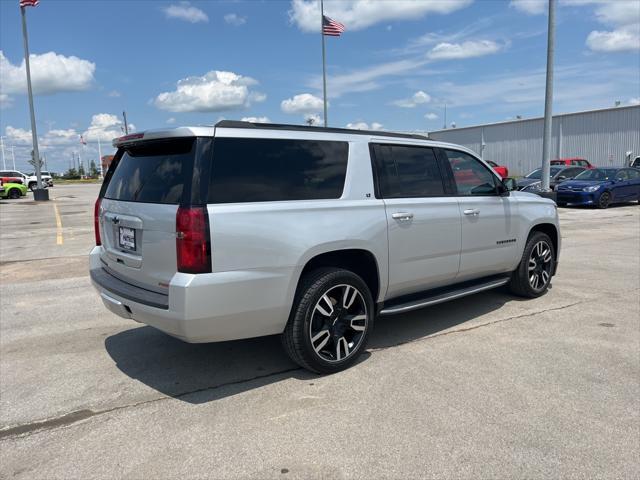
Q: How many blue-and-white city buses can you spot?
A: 0